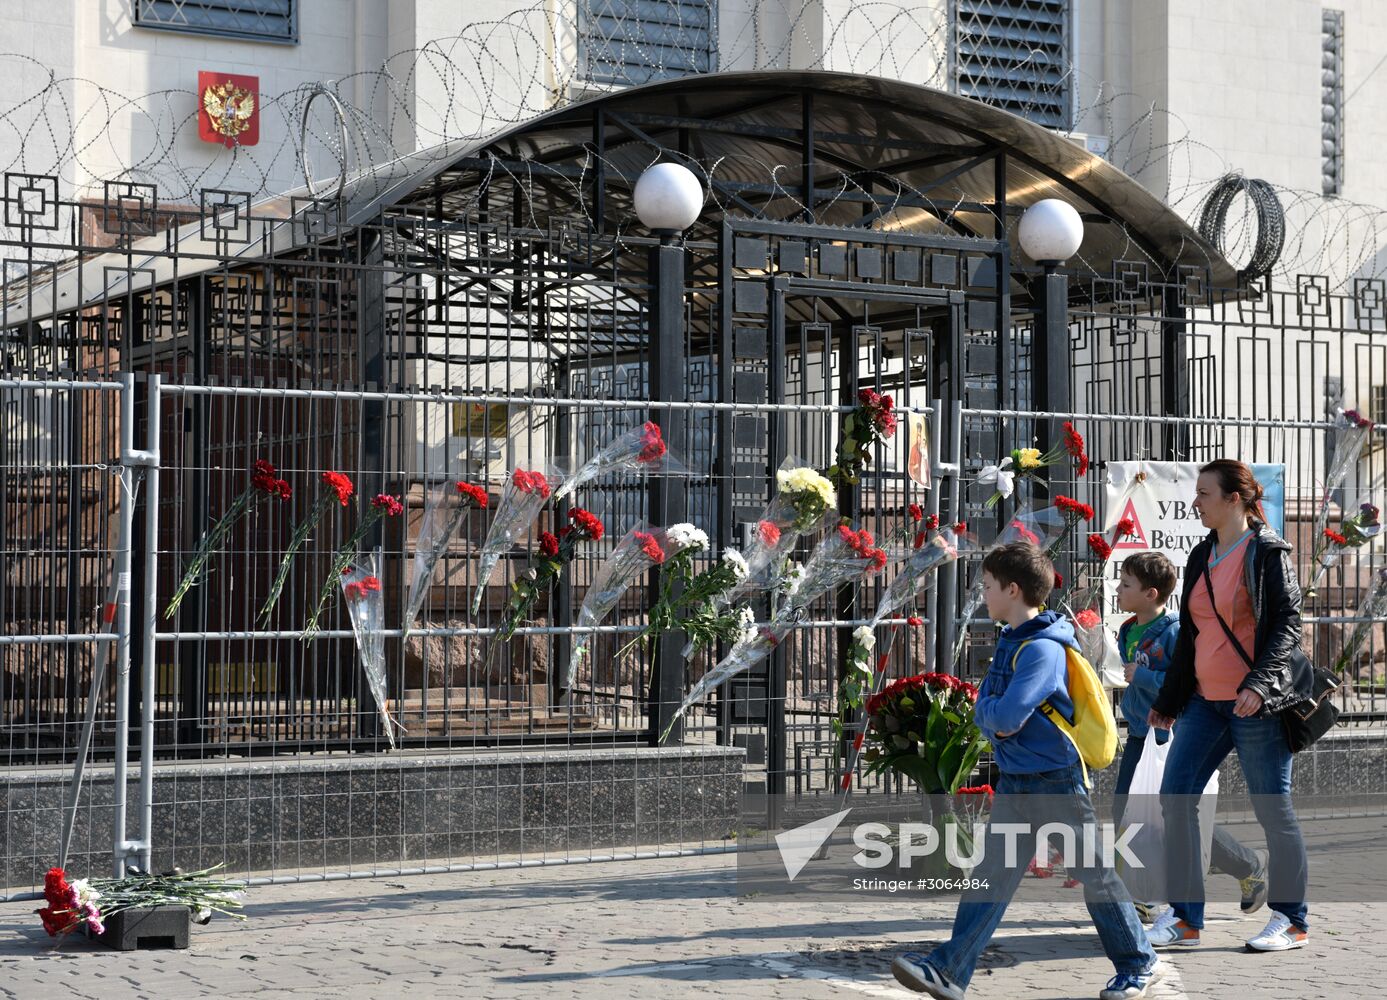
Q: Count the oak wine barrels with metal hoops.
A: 0